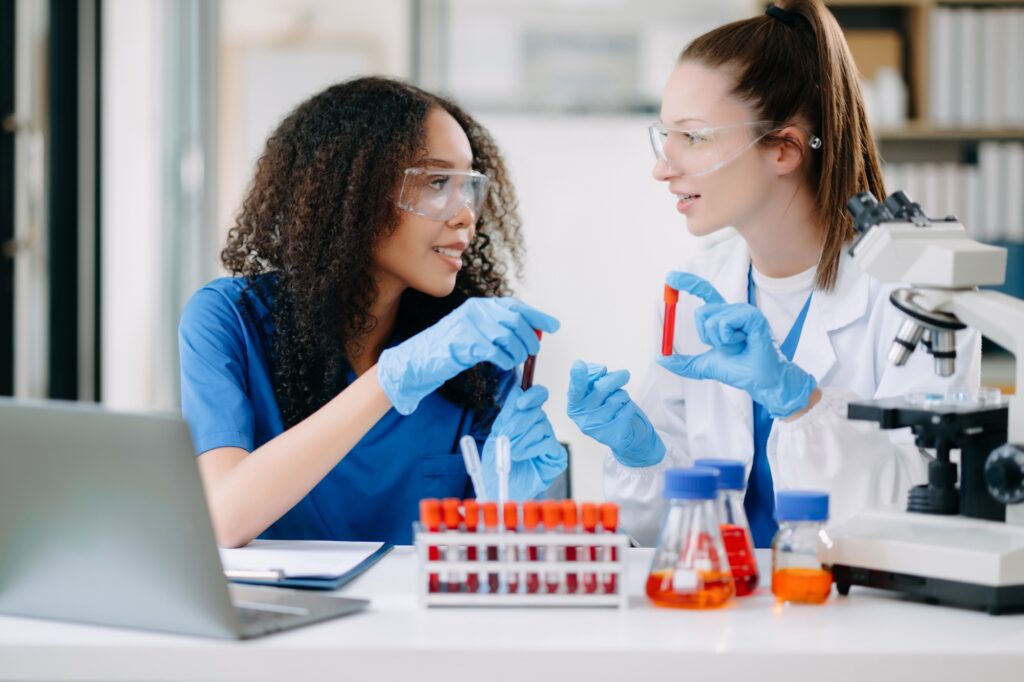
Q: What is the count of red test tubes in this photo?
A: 12